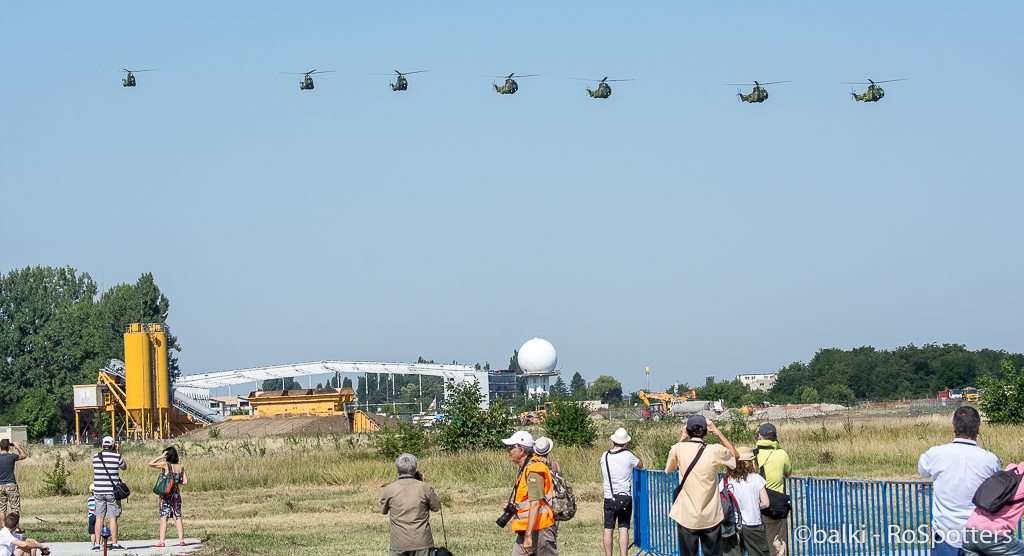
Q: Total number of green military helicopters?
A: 7